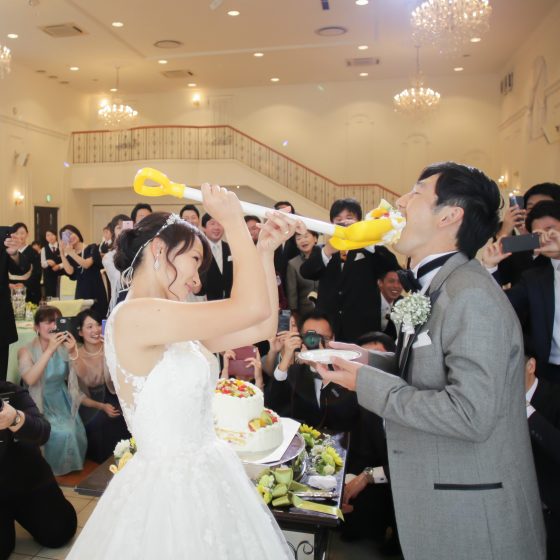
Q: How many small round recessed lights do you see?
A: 14